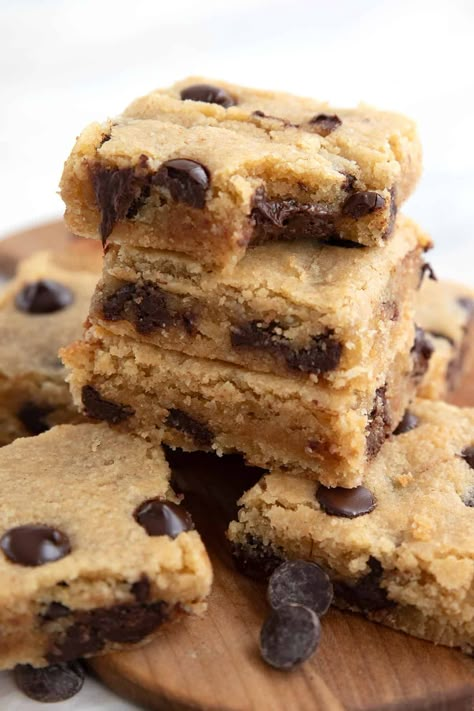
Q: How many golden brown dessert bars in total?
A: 7